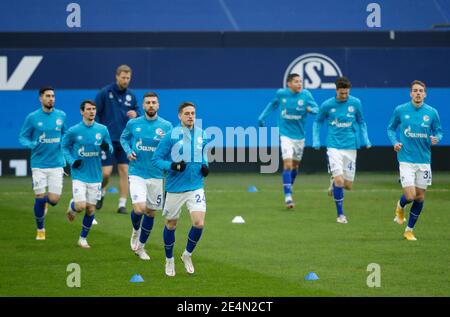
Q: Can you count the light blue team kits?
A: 7